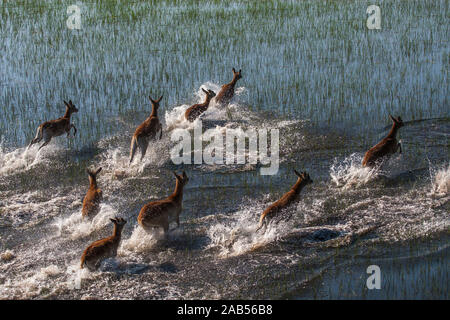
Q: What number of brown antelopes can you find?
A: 9